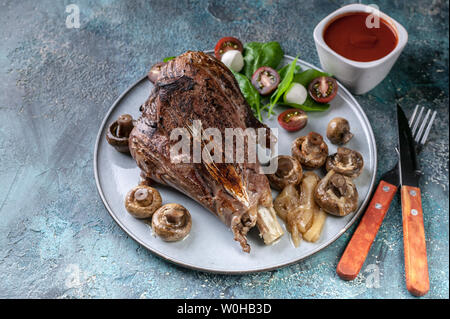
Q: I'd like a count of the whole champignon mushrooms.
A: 8